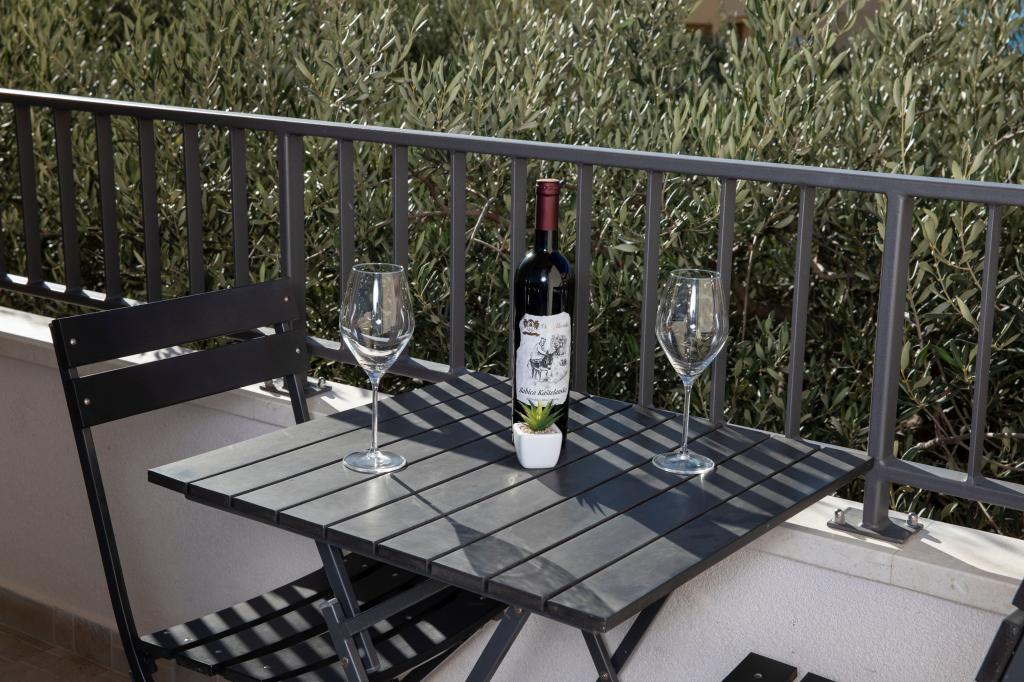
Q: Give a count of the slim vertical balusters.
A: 15